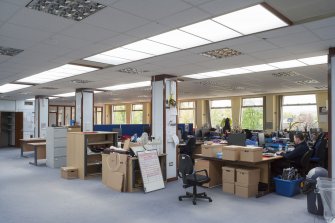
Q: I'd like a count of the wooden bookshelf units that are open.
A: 2